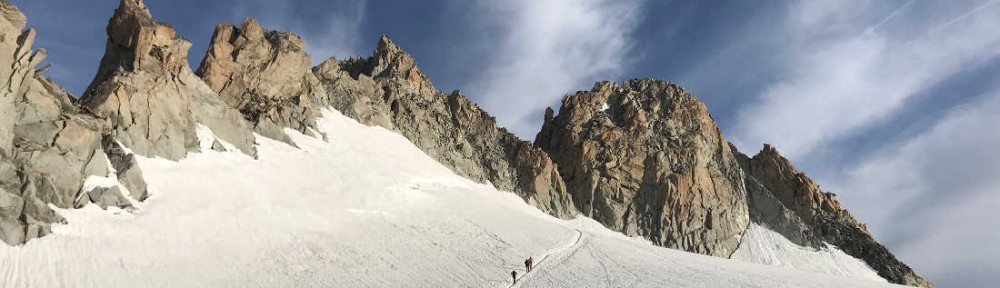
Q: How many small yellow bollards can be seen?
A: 0